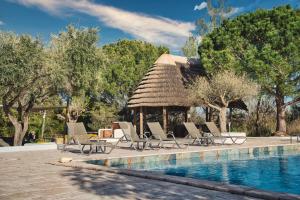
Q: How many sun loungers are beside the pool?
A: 5